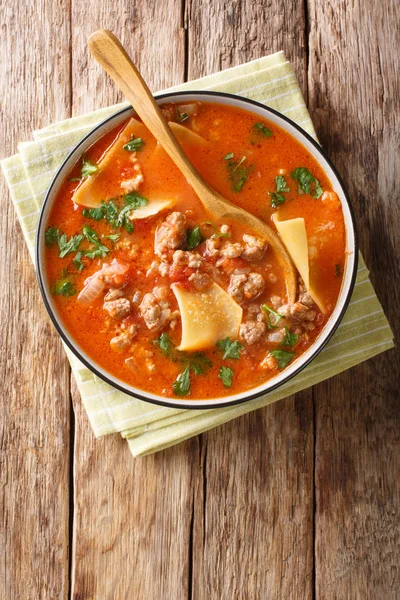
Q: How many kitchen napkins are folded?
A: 1